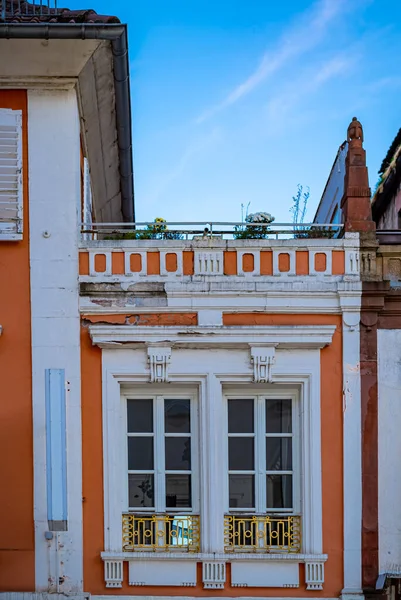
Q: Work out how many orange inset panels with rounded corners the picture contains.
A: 6